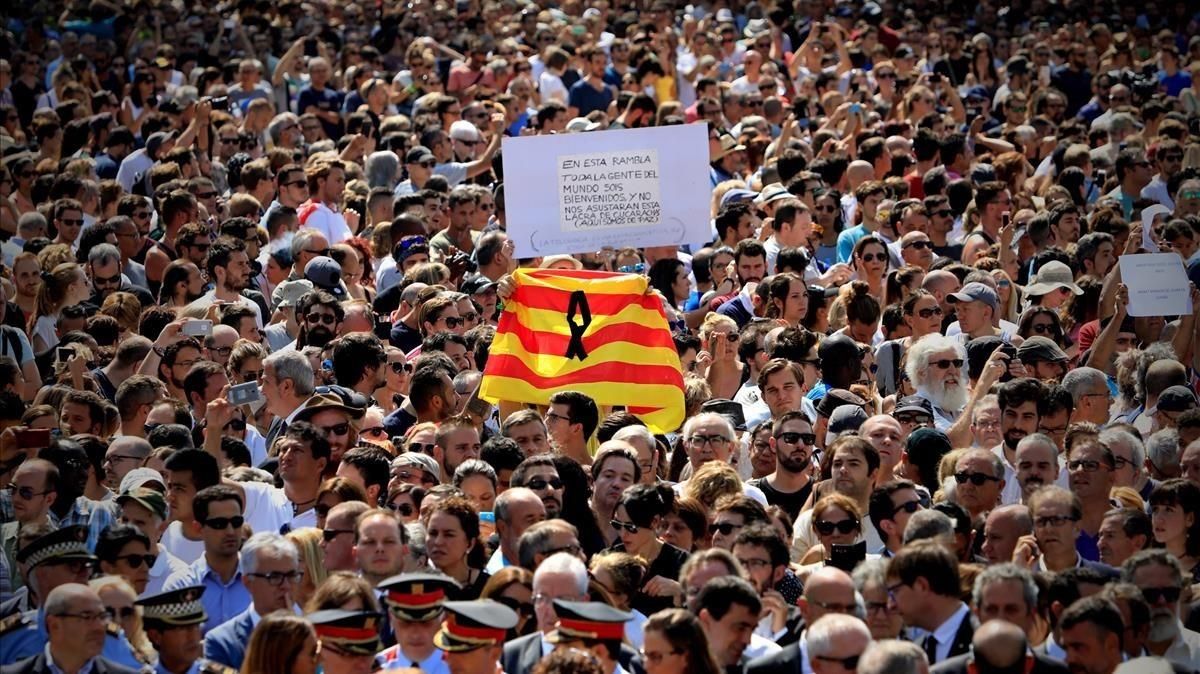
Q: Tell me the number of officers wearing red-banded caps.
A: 4